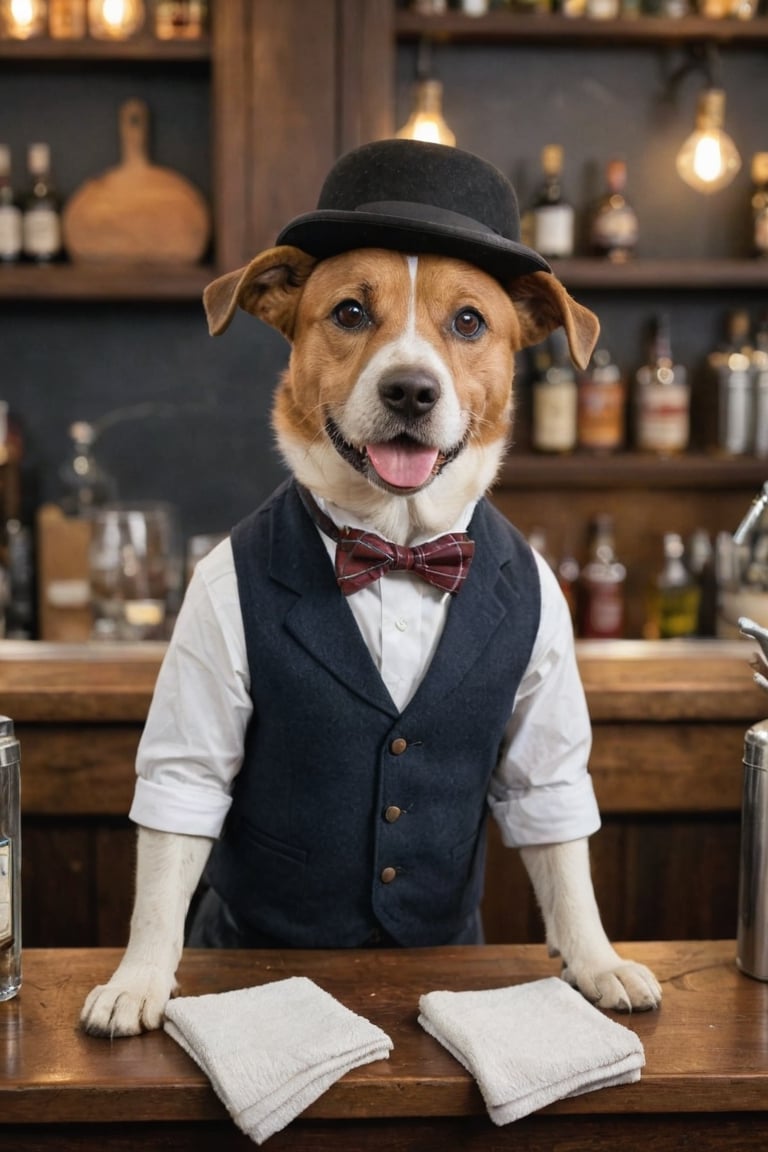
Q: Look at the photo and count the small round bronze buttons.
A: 3